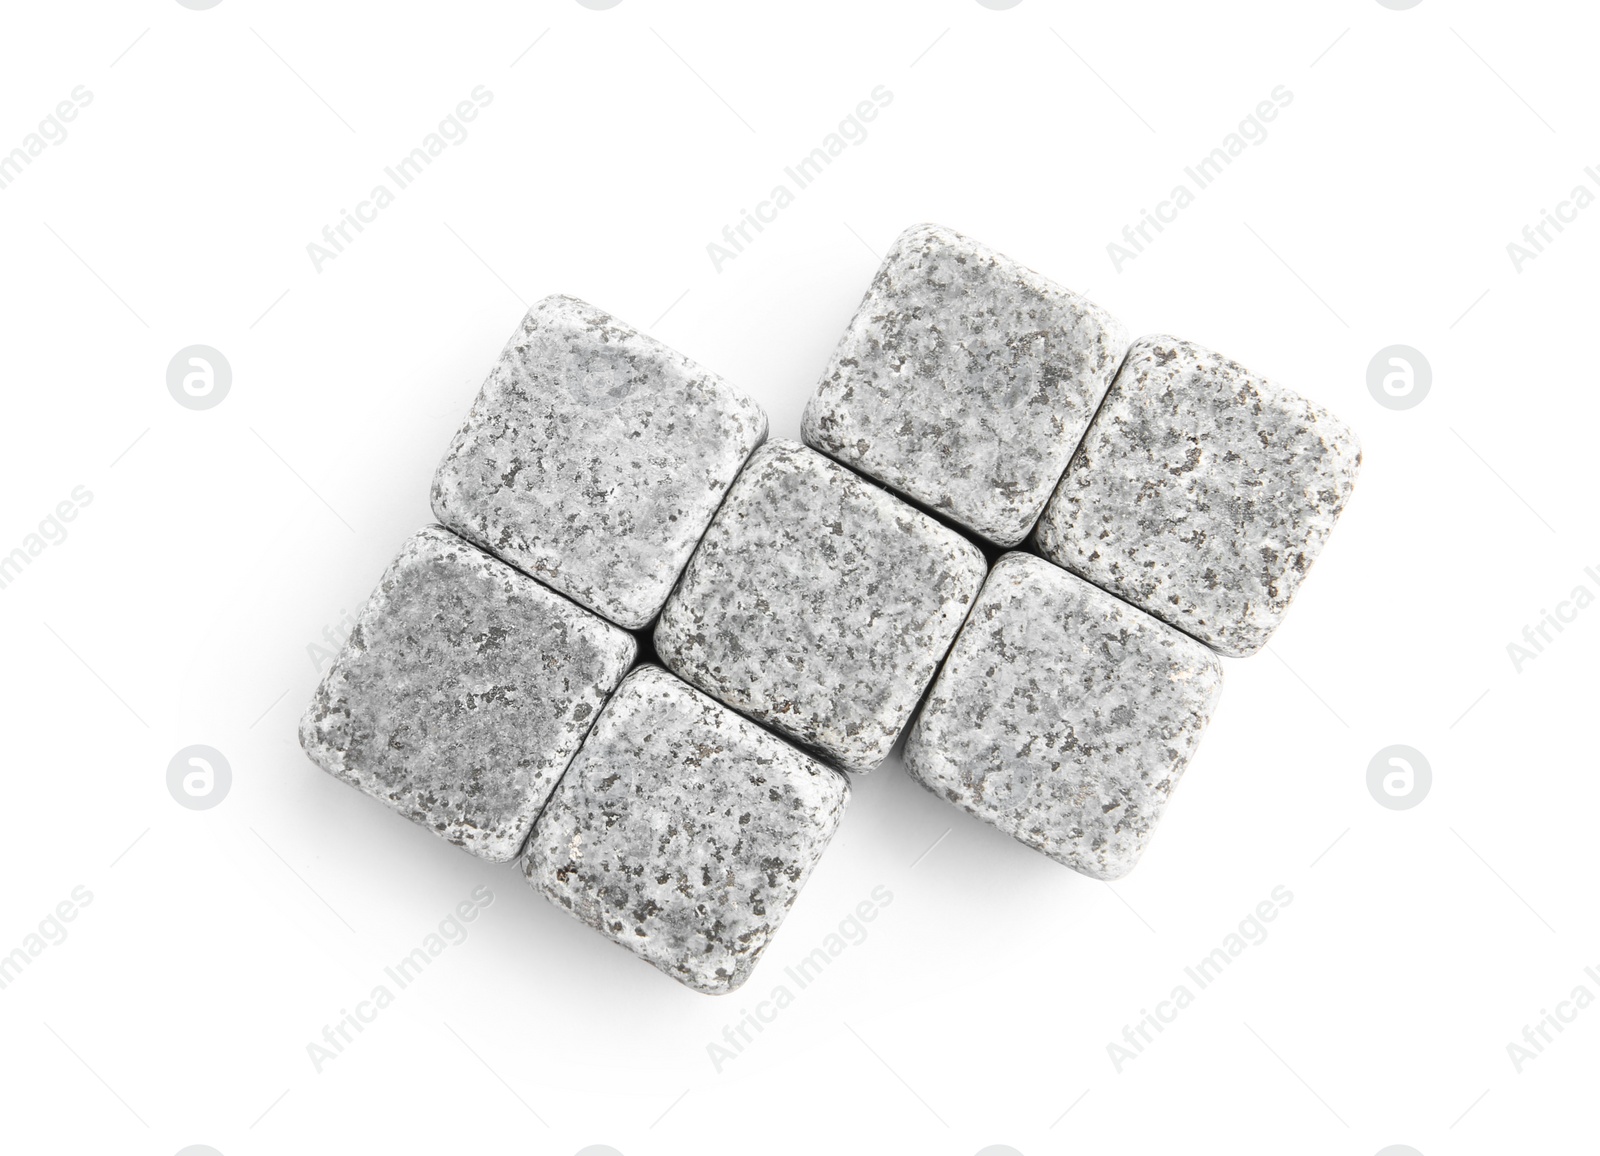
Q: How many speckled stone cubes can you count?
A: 7